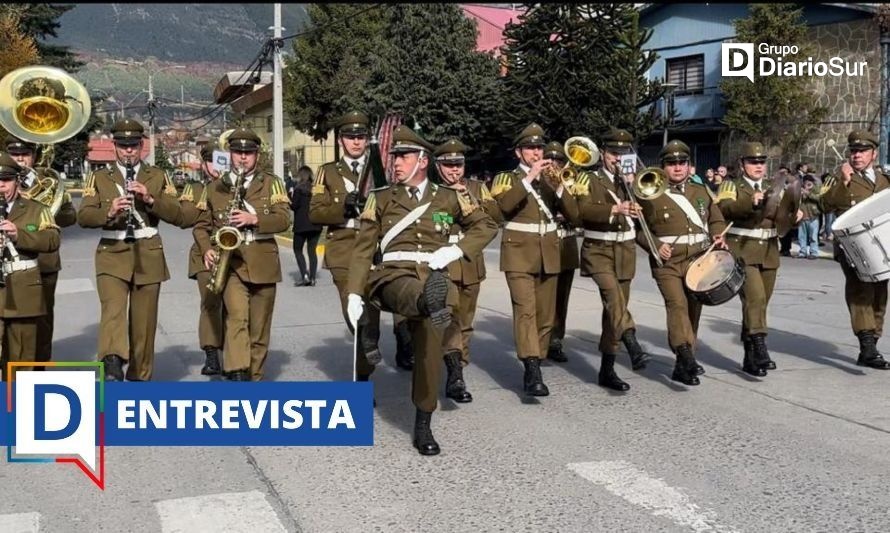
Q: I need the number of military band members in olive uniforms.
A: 14